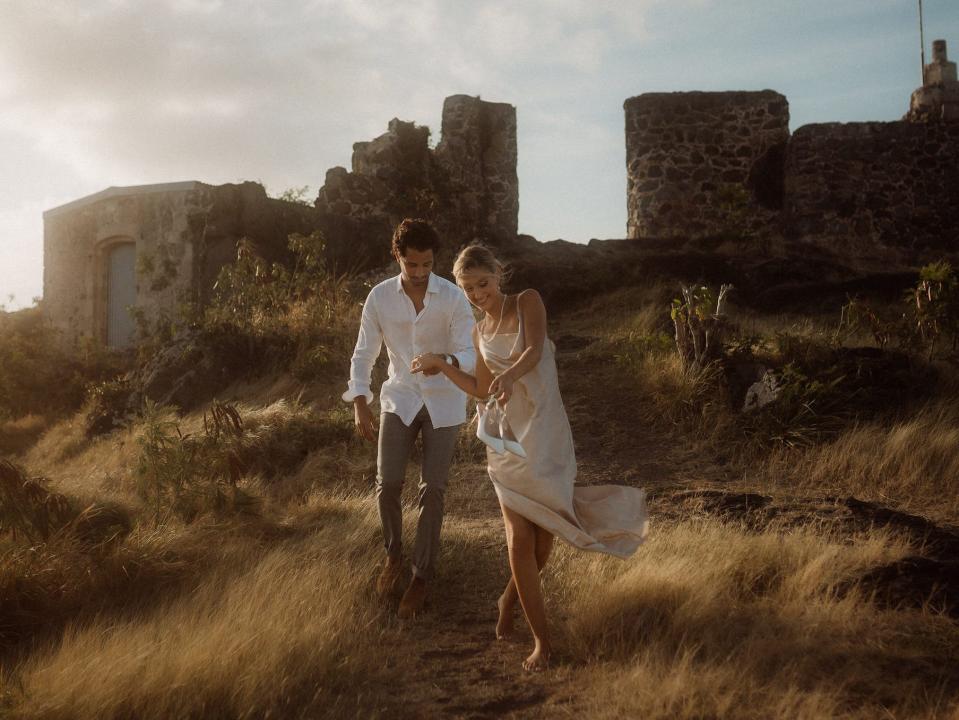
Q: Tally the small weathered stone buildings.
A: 1